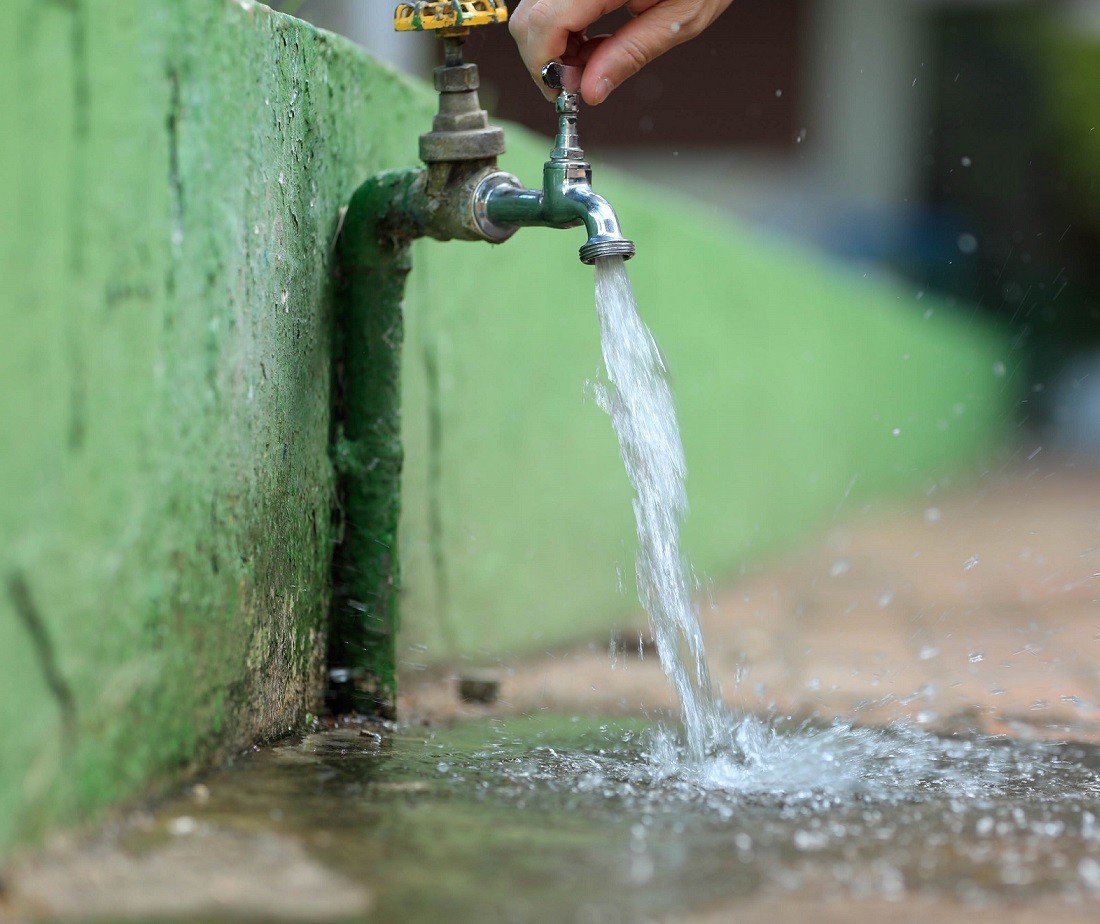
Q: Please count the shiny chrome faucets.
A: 1